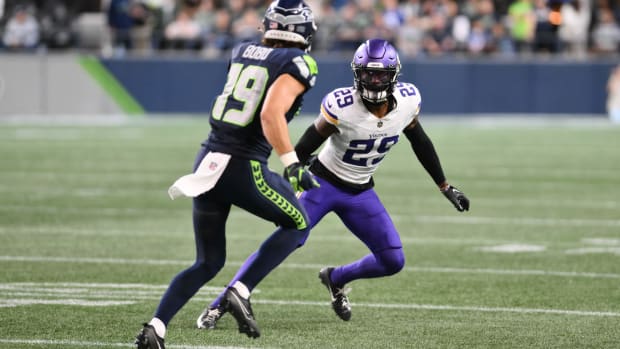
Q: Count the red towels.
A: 0